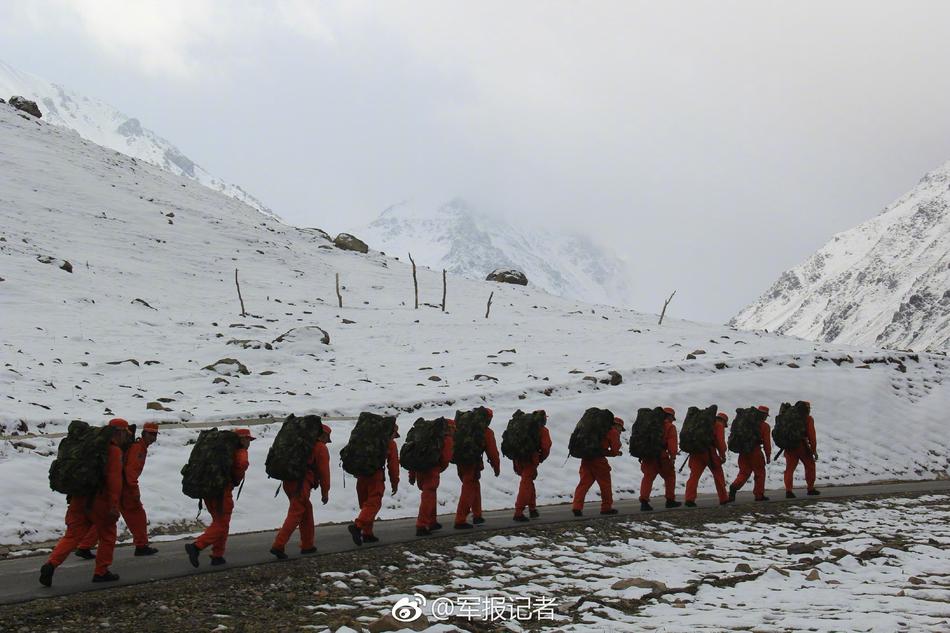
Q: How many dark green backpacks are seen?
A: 12